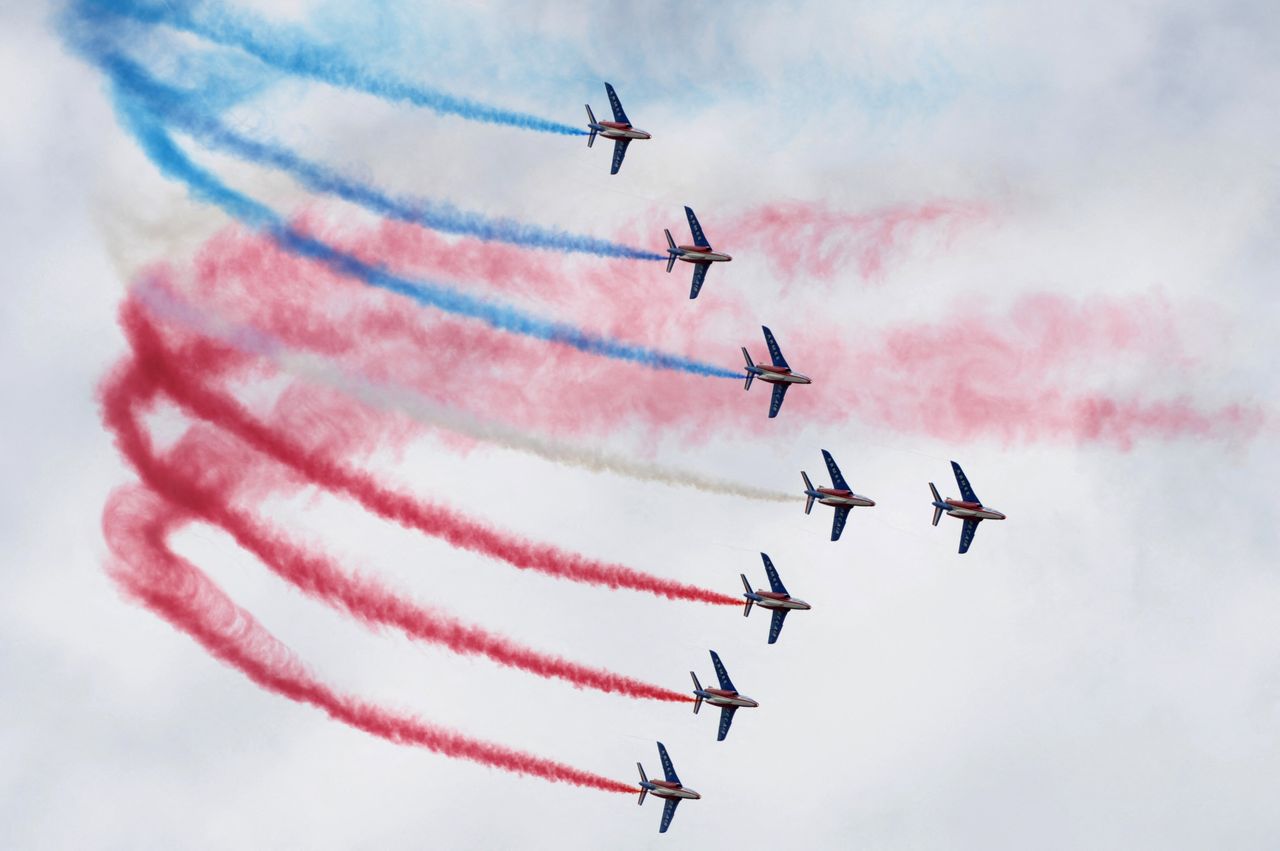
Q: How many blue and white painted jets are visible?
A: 8